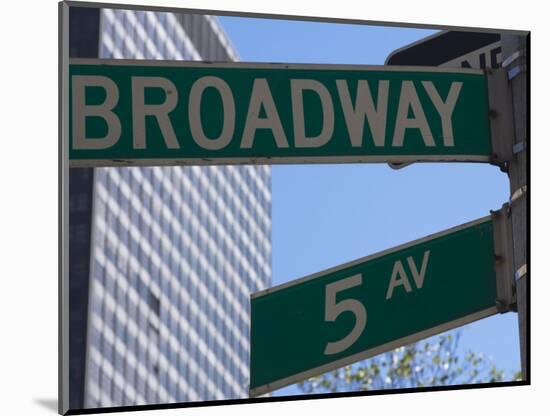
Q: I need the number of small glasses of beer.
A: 0